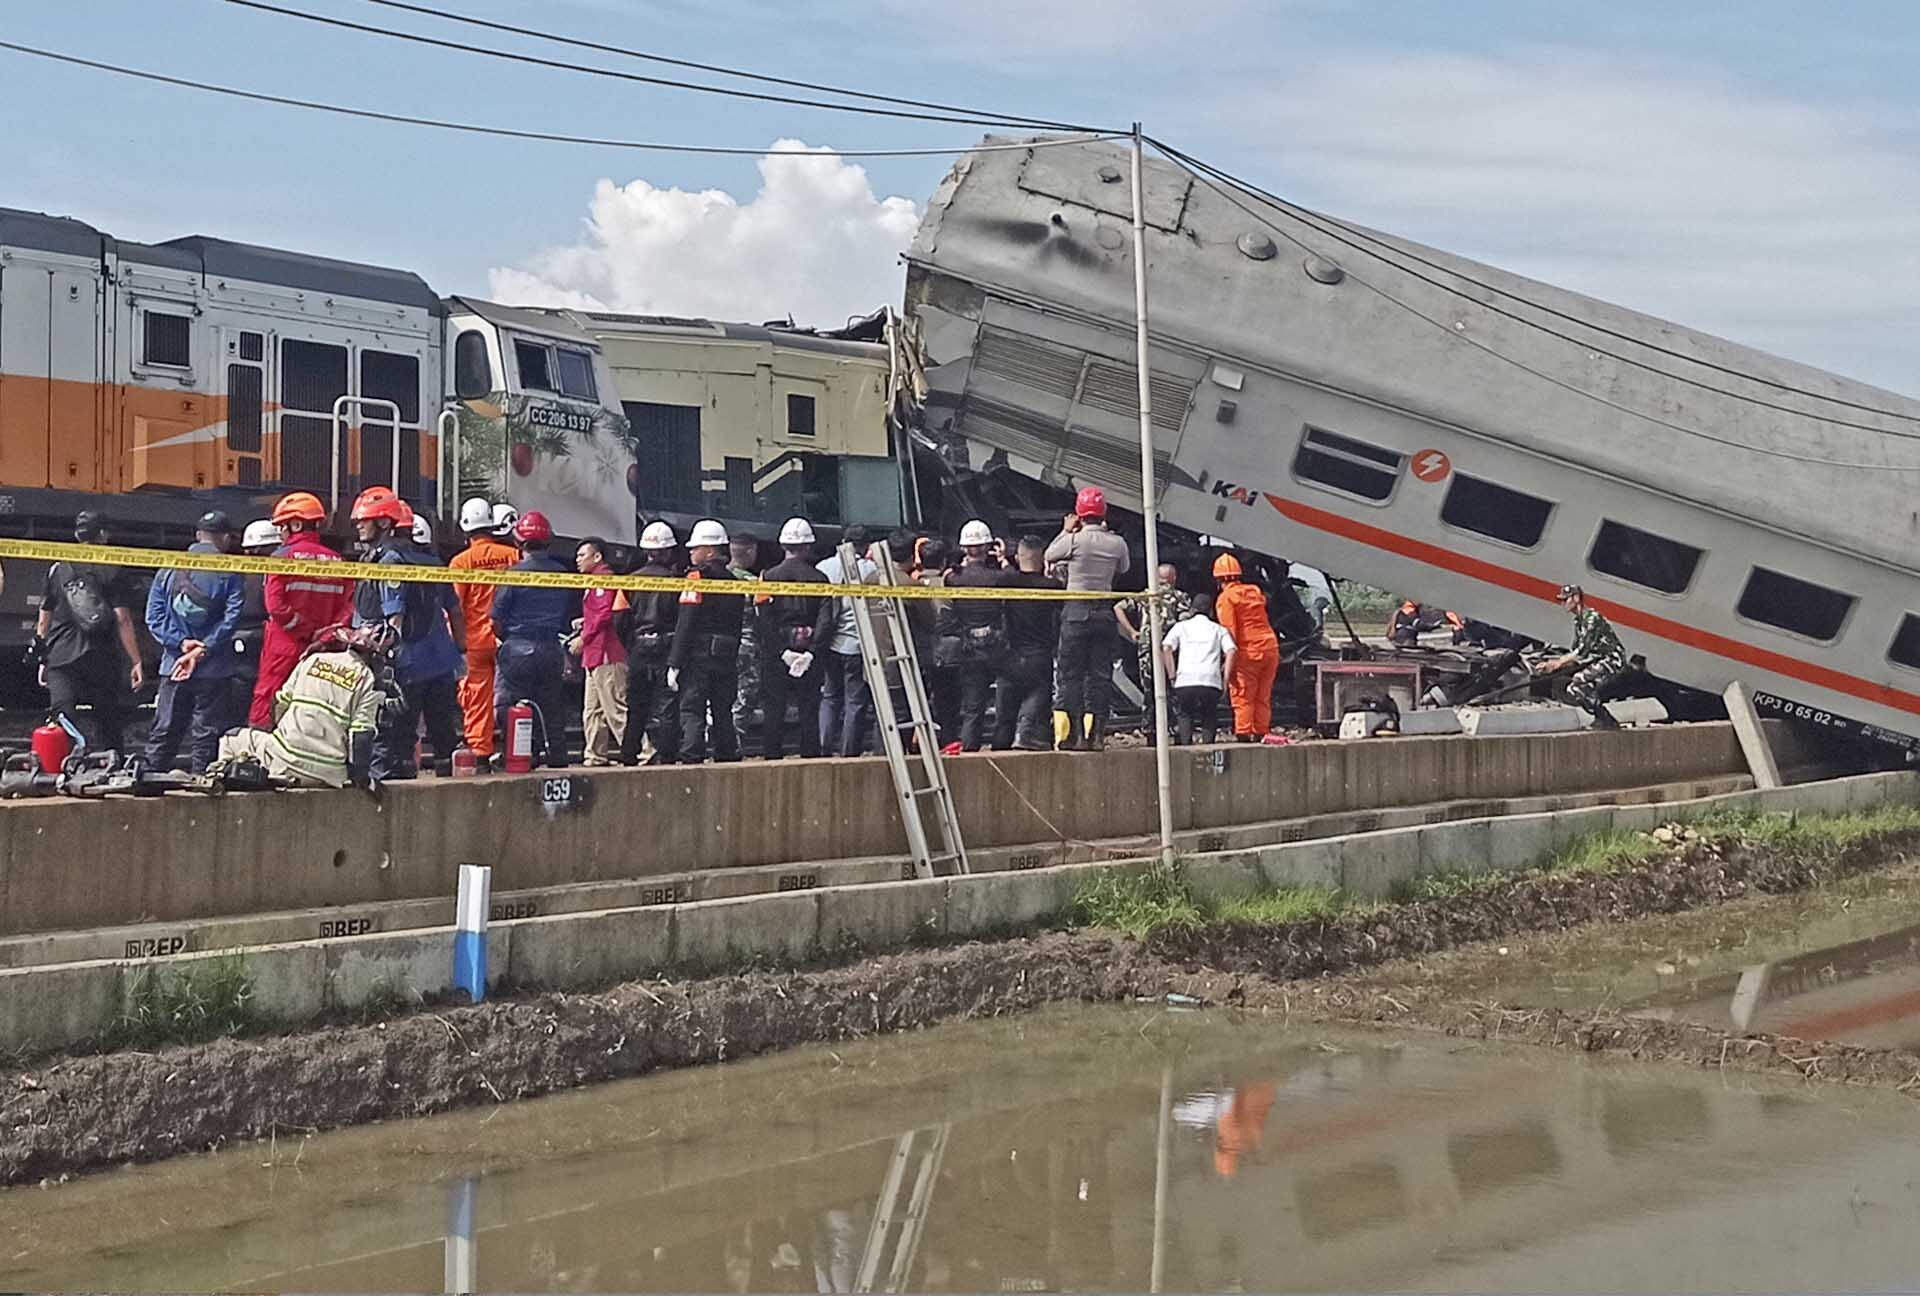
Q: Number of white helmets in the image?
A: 8